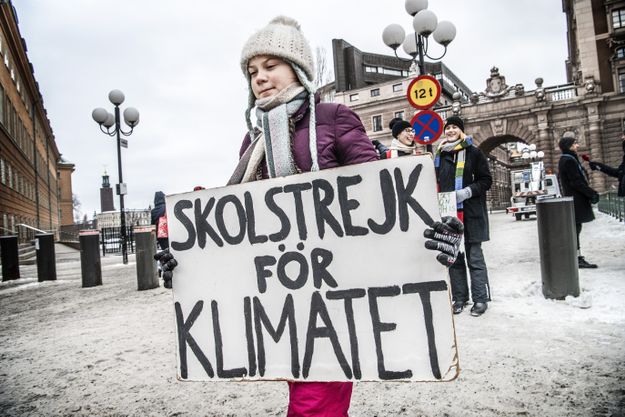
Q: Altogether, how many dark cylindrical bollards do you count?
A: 5